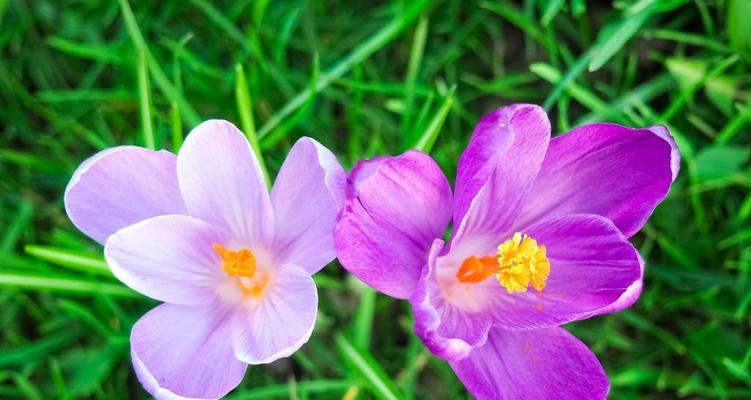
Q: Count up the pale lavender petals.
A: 6